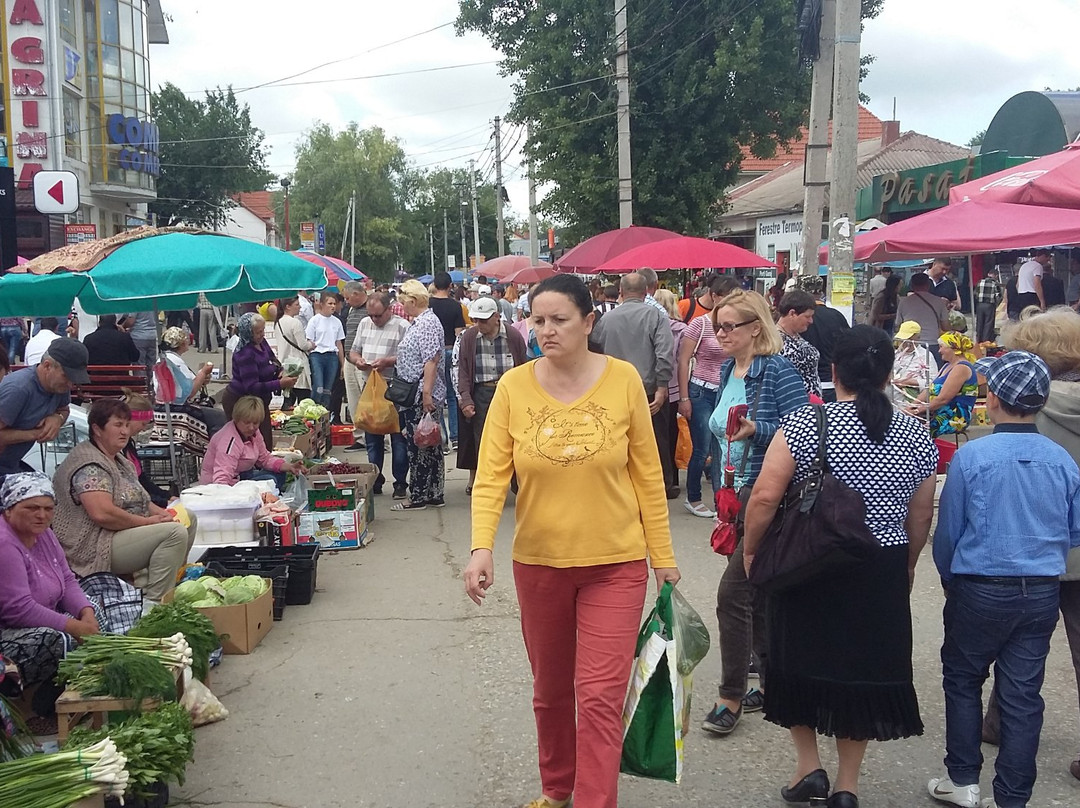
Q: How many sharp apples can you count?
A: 0